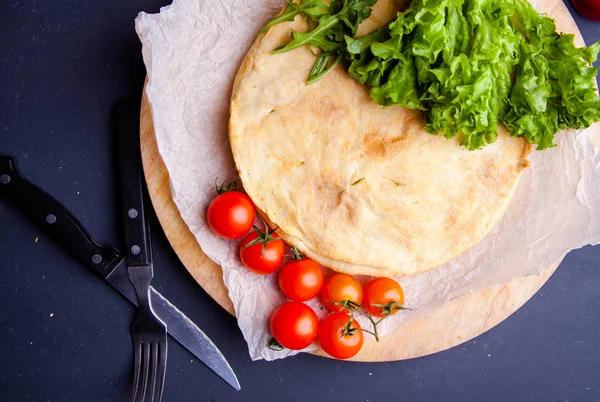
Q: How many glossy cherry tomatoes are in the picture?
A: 7